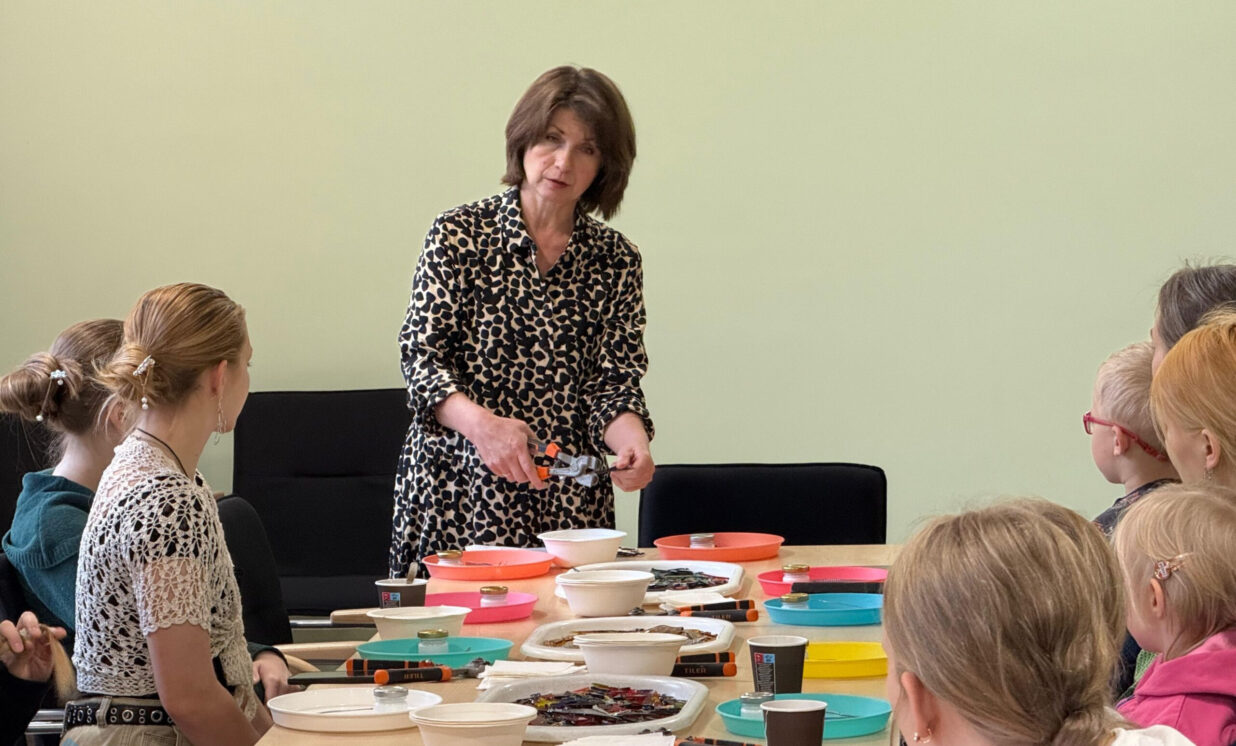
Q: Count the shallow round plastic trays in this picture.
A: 9